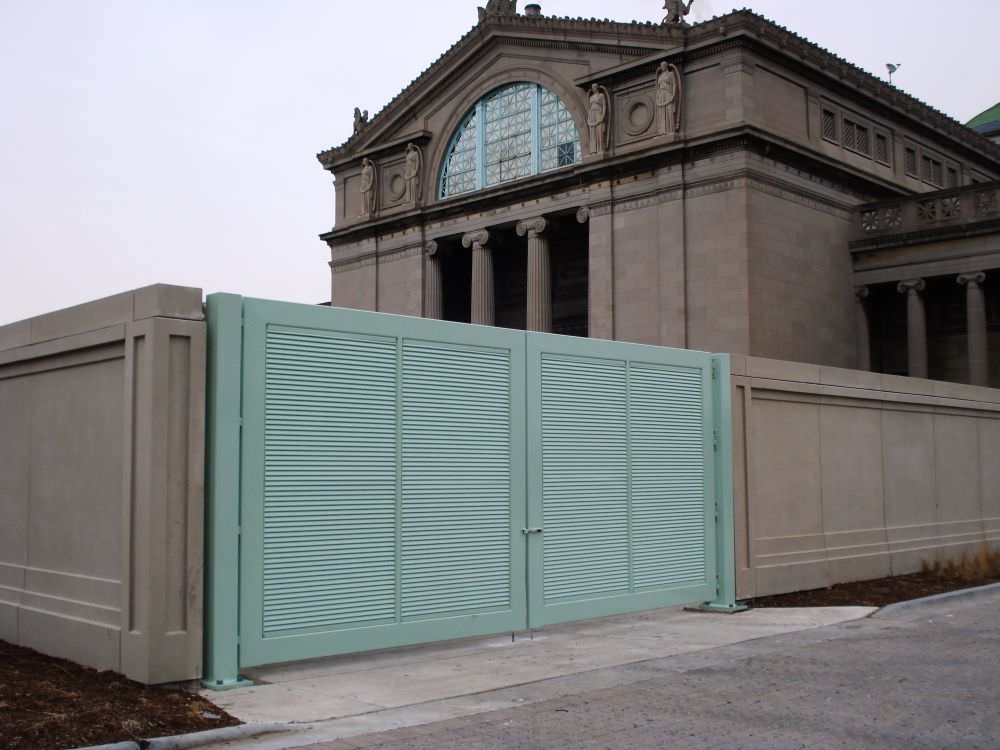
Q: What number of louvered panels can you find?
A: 4